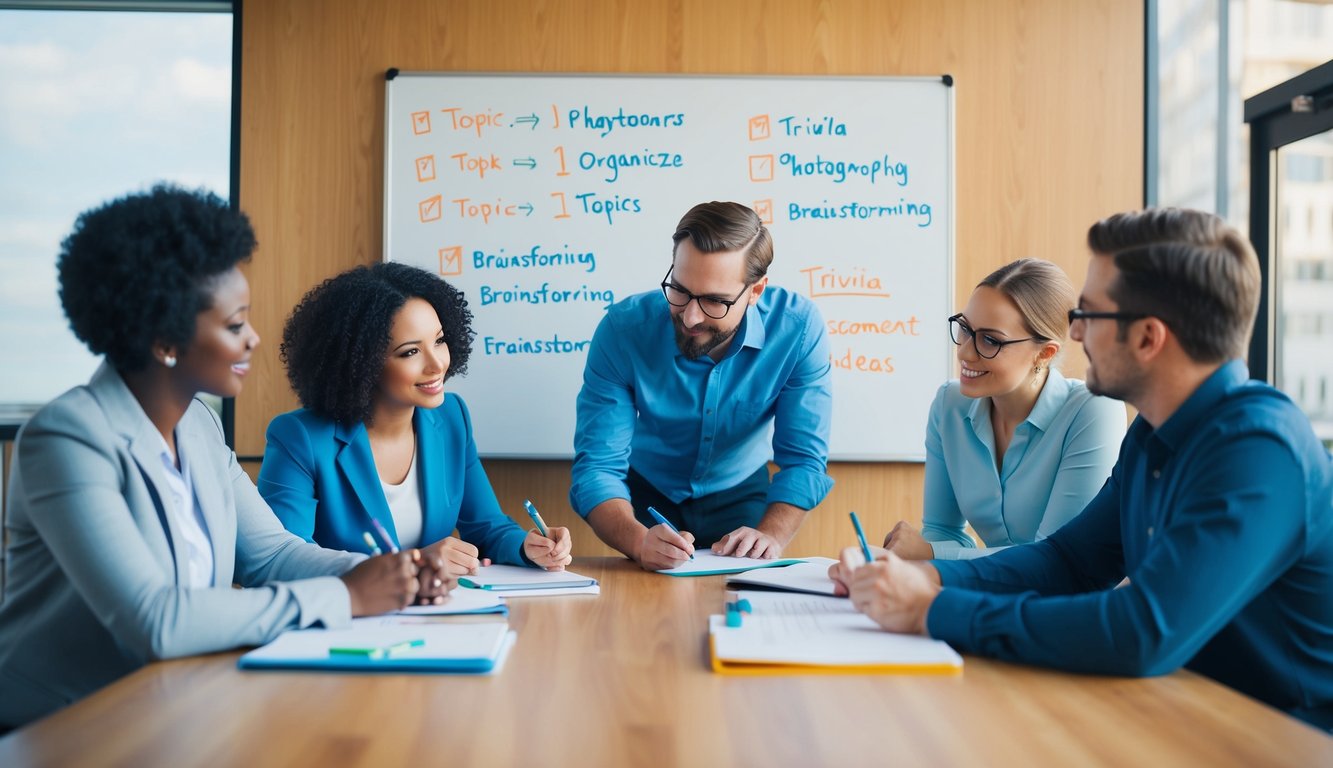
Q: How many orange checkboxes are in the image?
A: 7